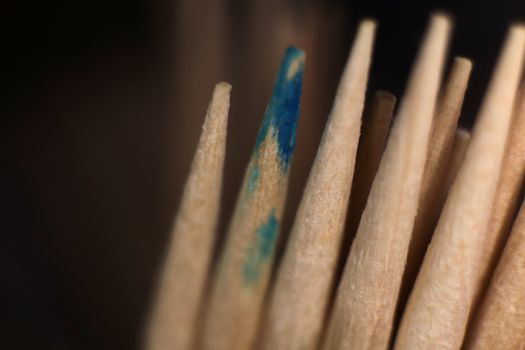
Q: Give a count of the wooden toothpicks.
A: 10